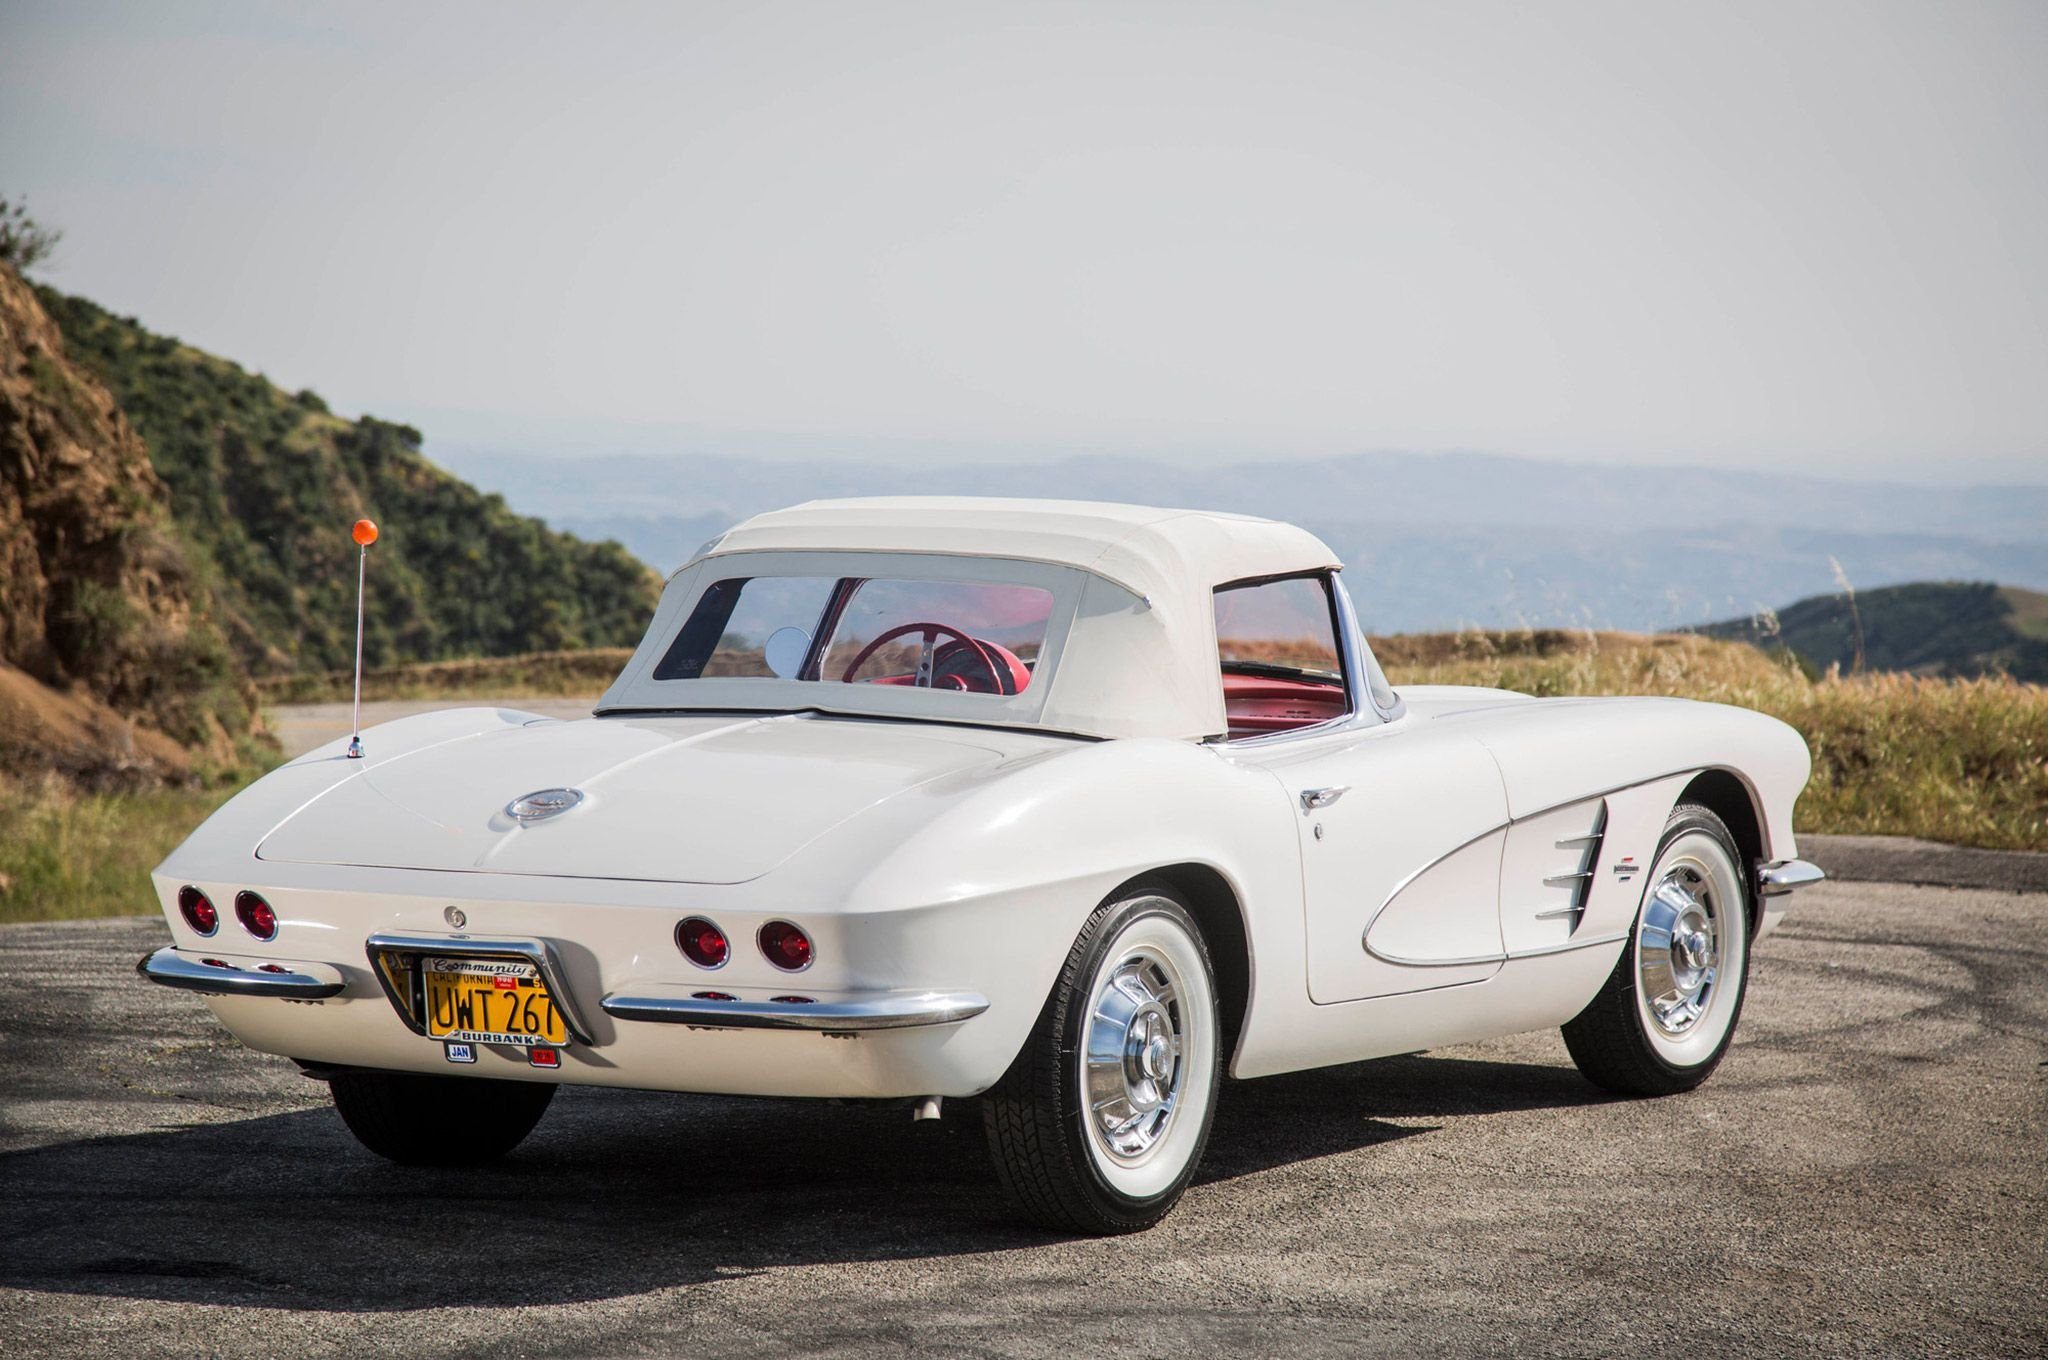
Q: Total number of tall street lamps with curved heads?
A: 0